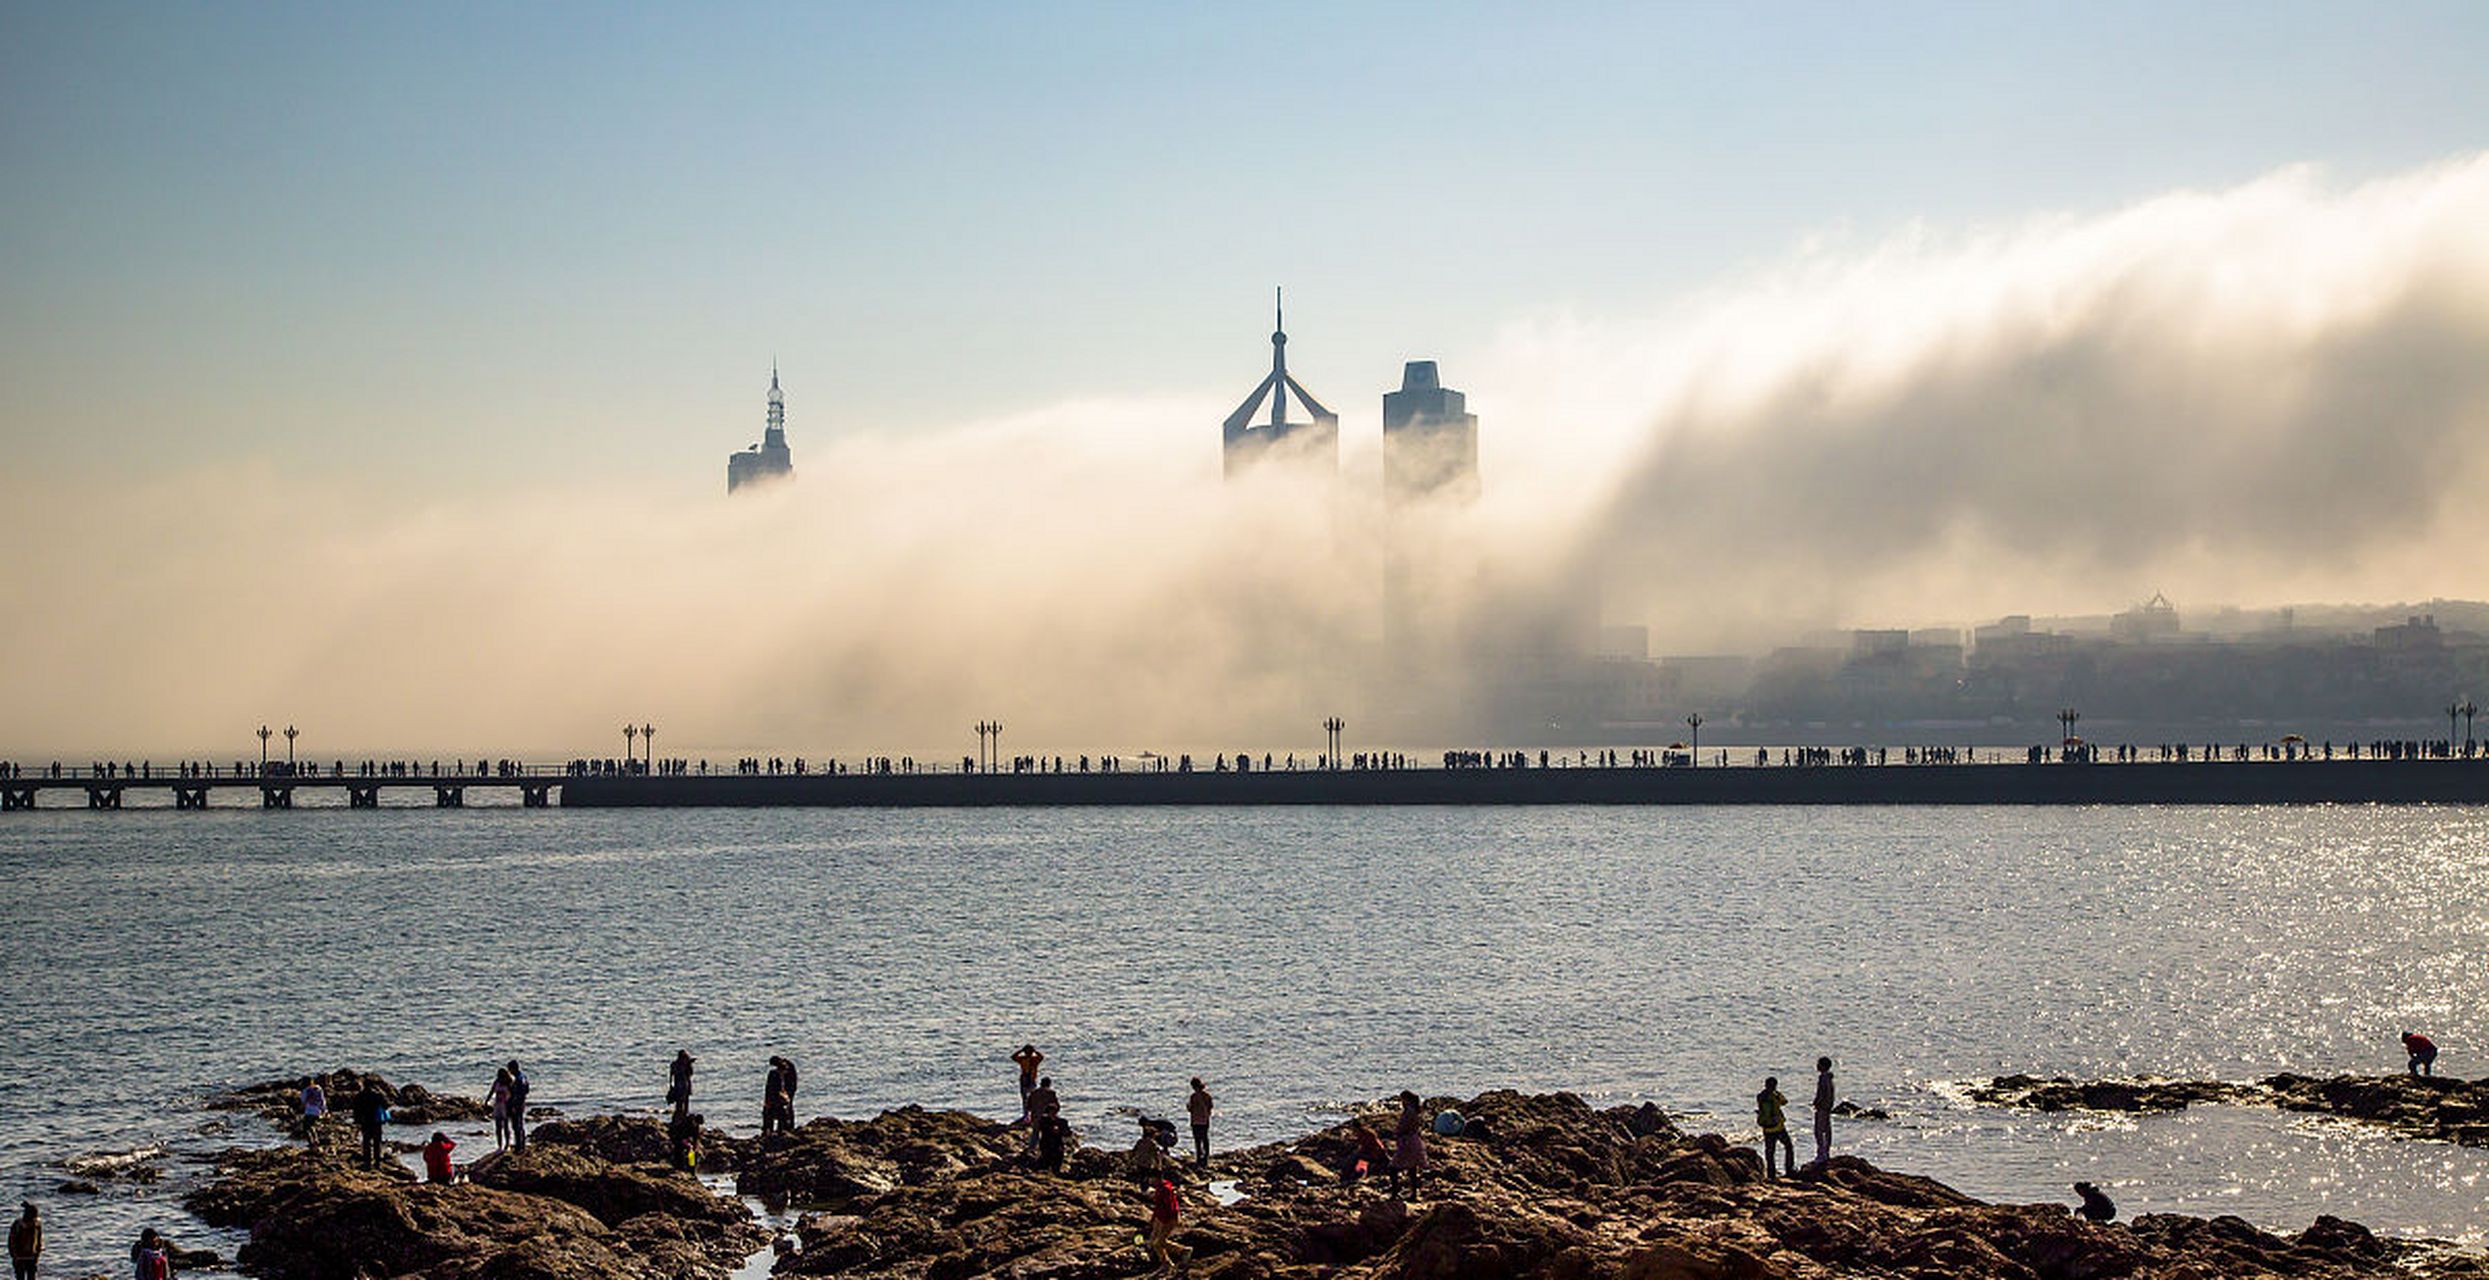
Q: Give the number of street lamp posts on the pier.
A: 13